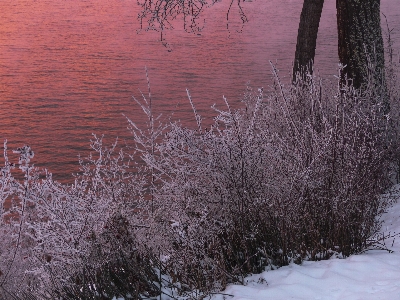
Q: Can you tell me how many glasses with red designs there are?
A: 0